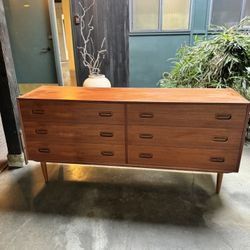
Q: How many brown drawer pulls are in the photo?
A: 12